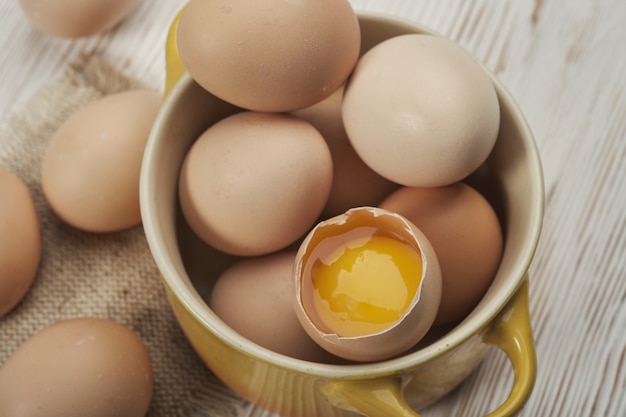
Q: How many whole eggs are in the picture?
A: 10